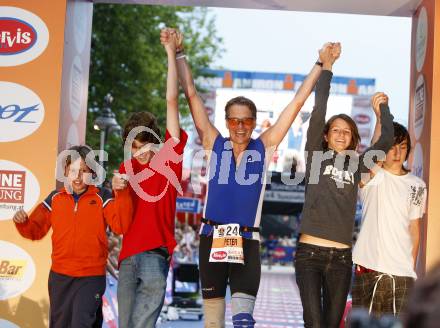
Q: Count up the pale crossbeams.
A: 1